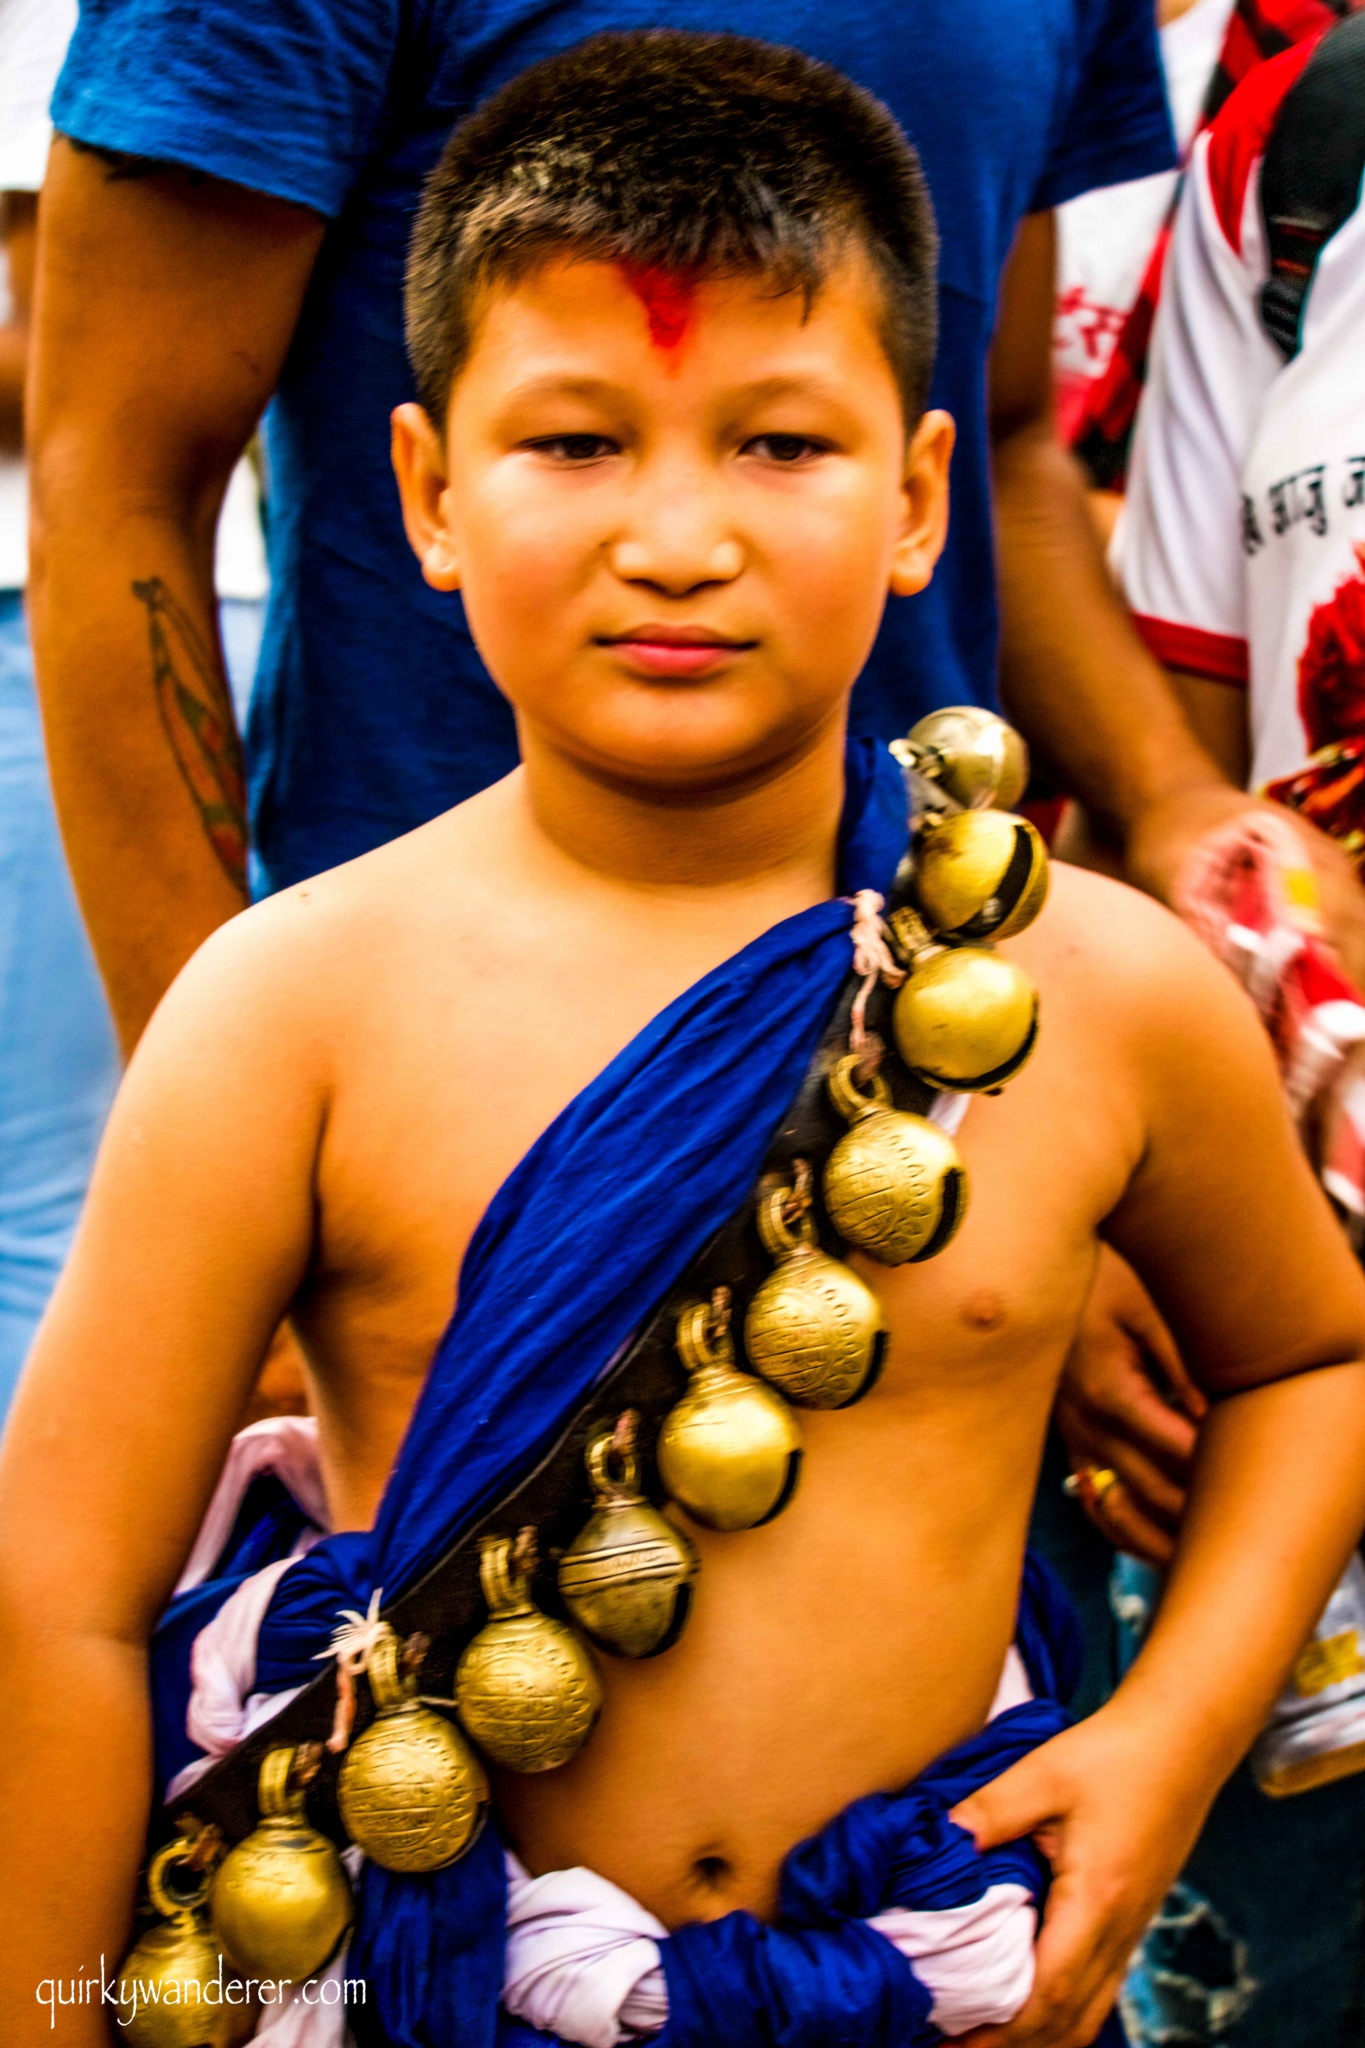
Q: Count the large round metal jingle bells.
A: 11